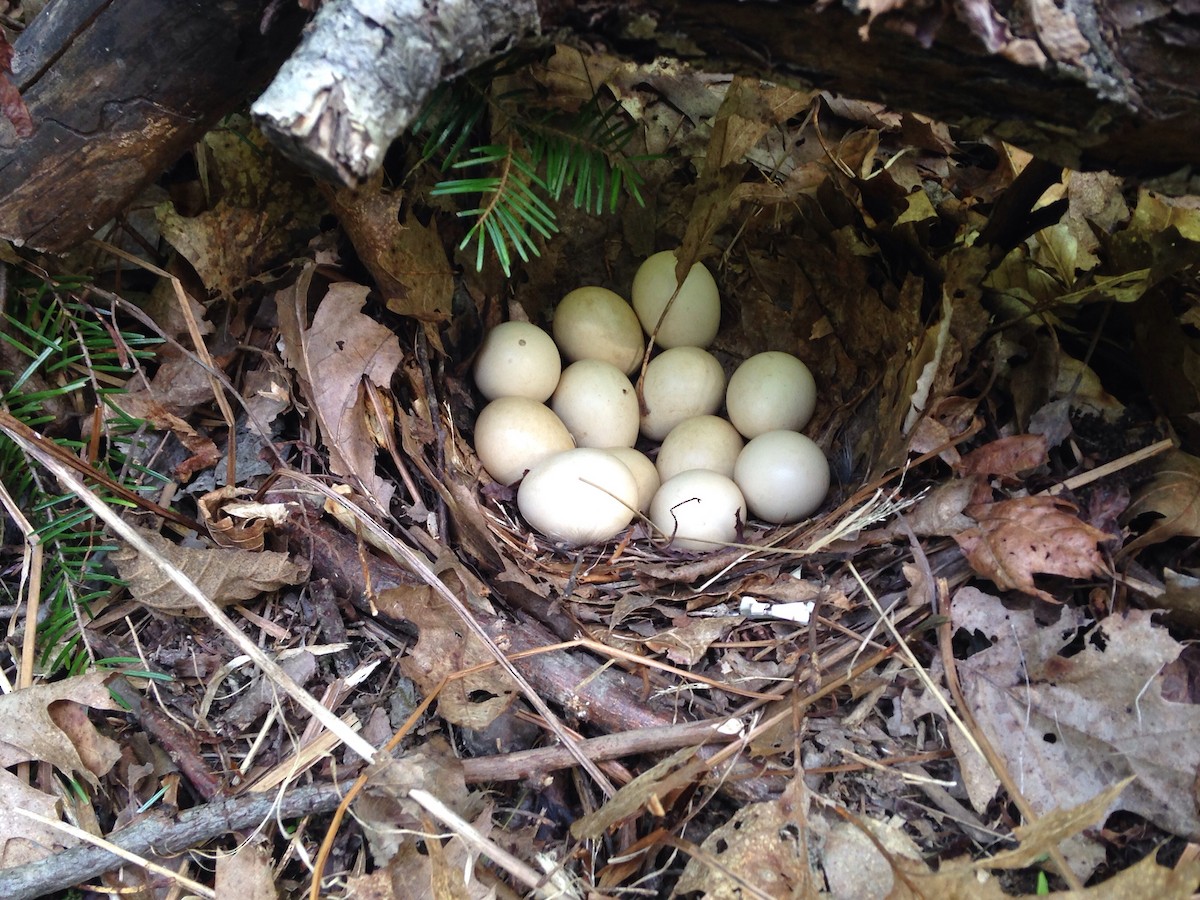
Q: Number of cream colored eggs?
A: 12